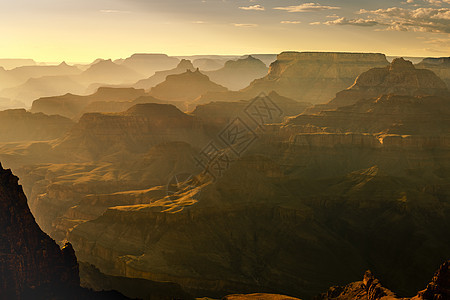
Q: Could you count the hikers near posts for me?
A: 0